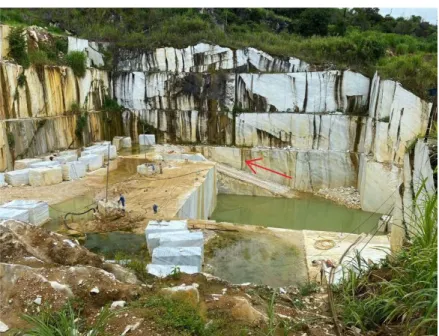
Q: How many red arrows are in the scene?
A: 1